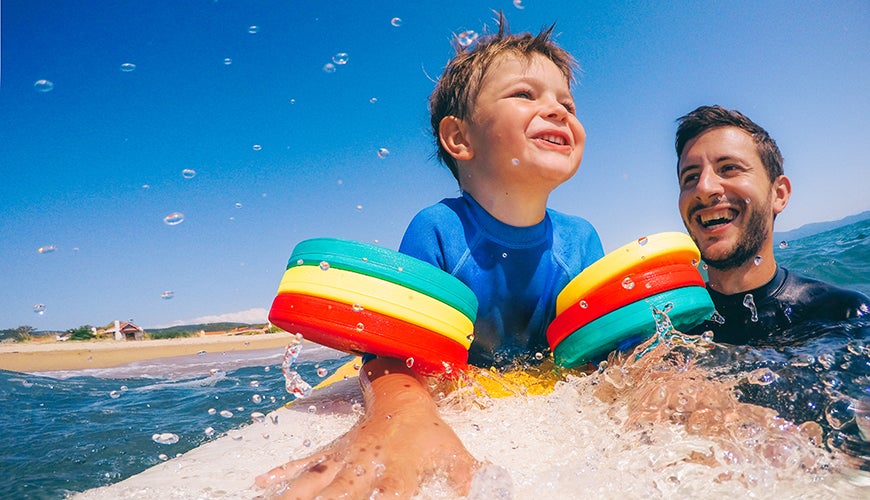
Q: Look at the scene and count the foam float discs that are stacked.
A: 6